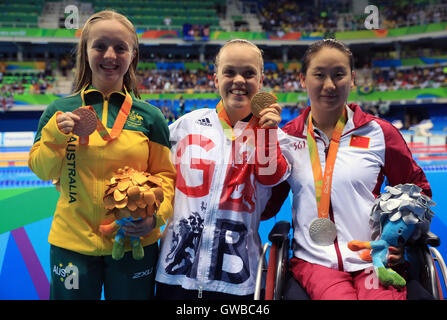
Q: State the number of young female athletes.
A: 3